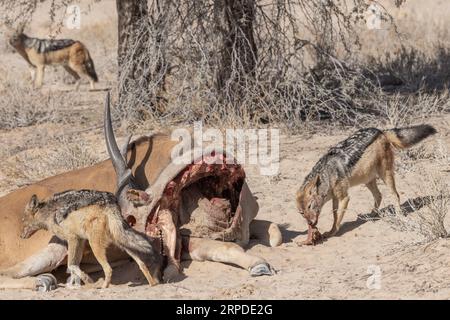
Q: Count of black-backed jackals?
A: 3